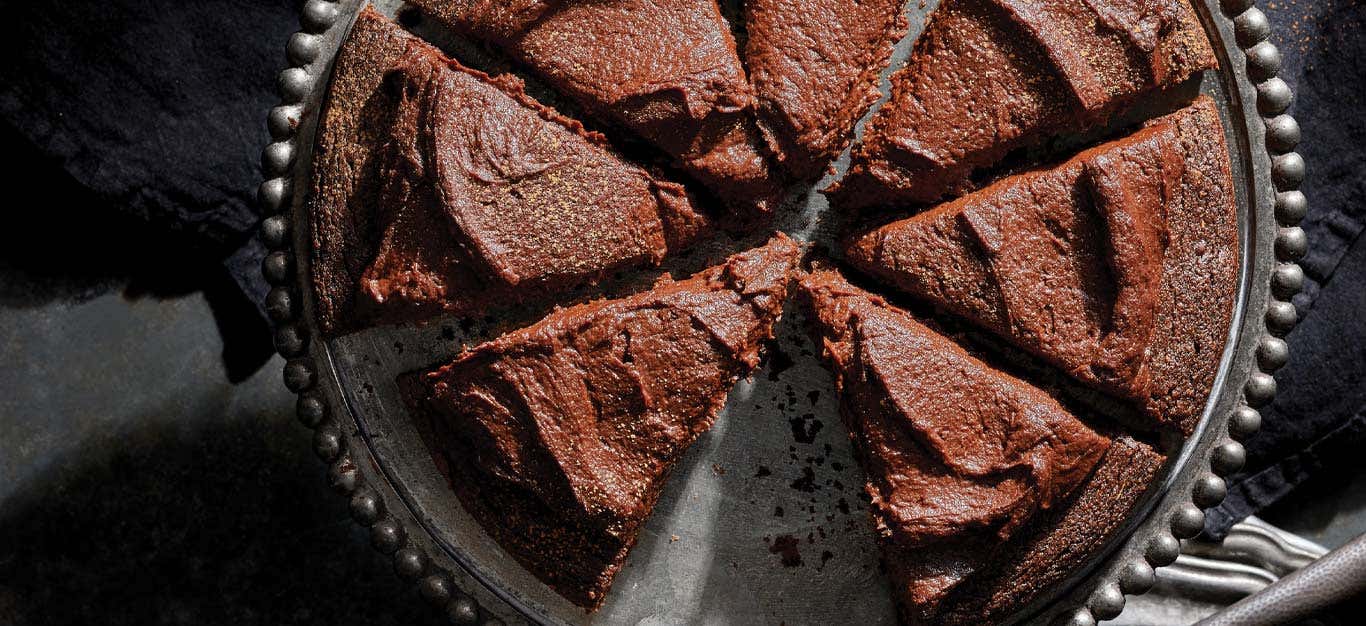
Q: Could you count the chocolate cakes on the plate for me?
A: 7